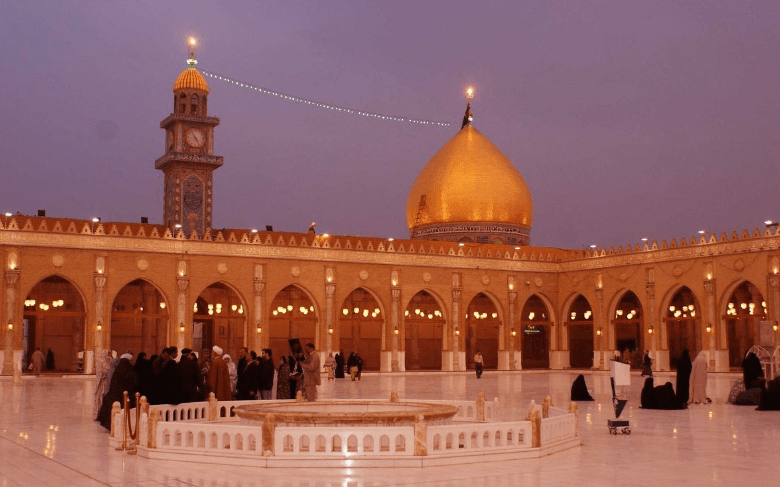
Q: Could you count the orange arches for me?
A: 12